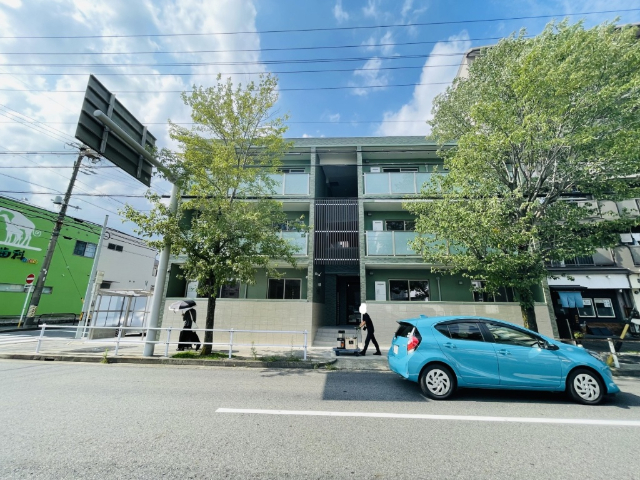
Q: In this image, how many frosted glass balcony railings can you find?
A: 4